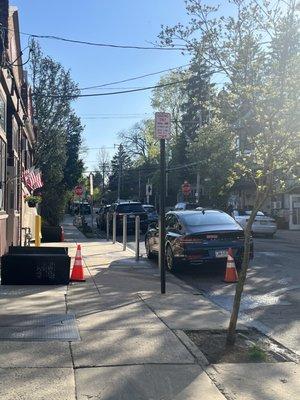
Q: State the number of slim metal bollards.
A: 4